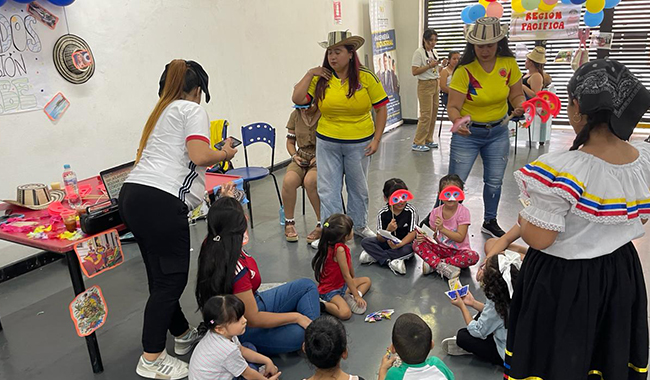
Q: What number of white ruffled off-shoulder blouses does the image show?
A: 1